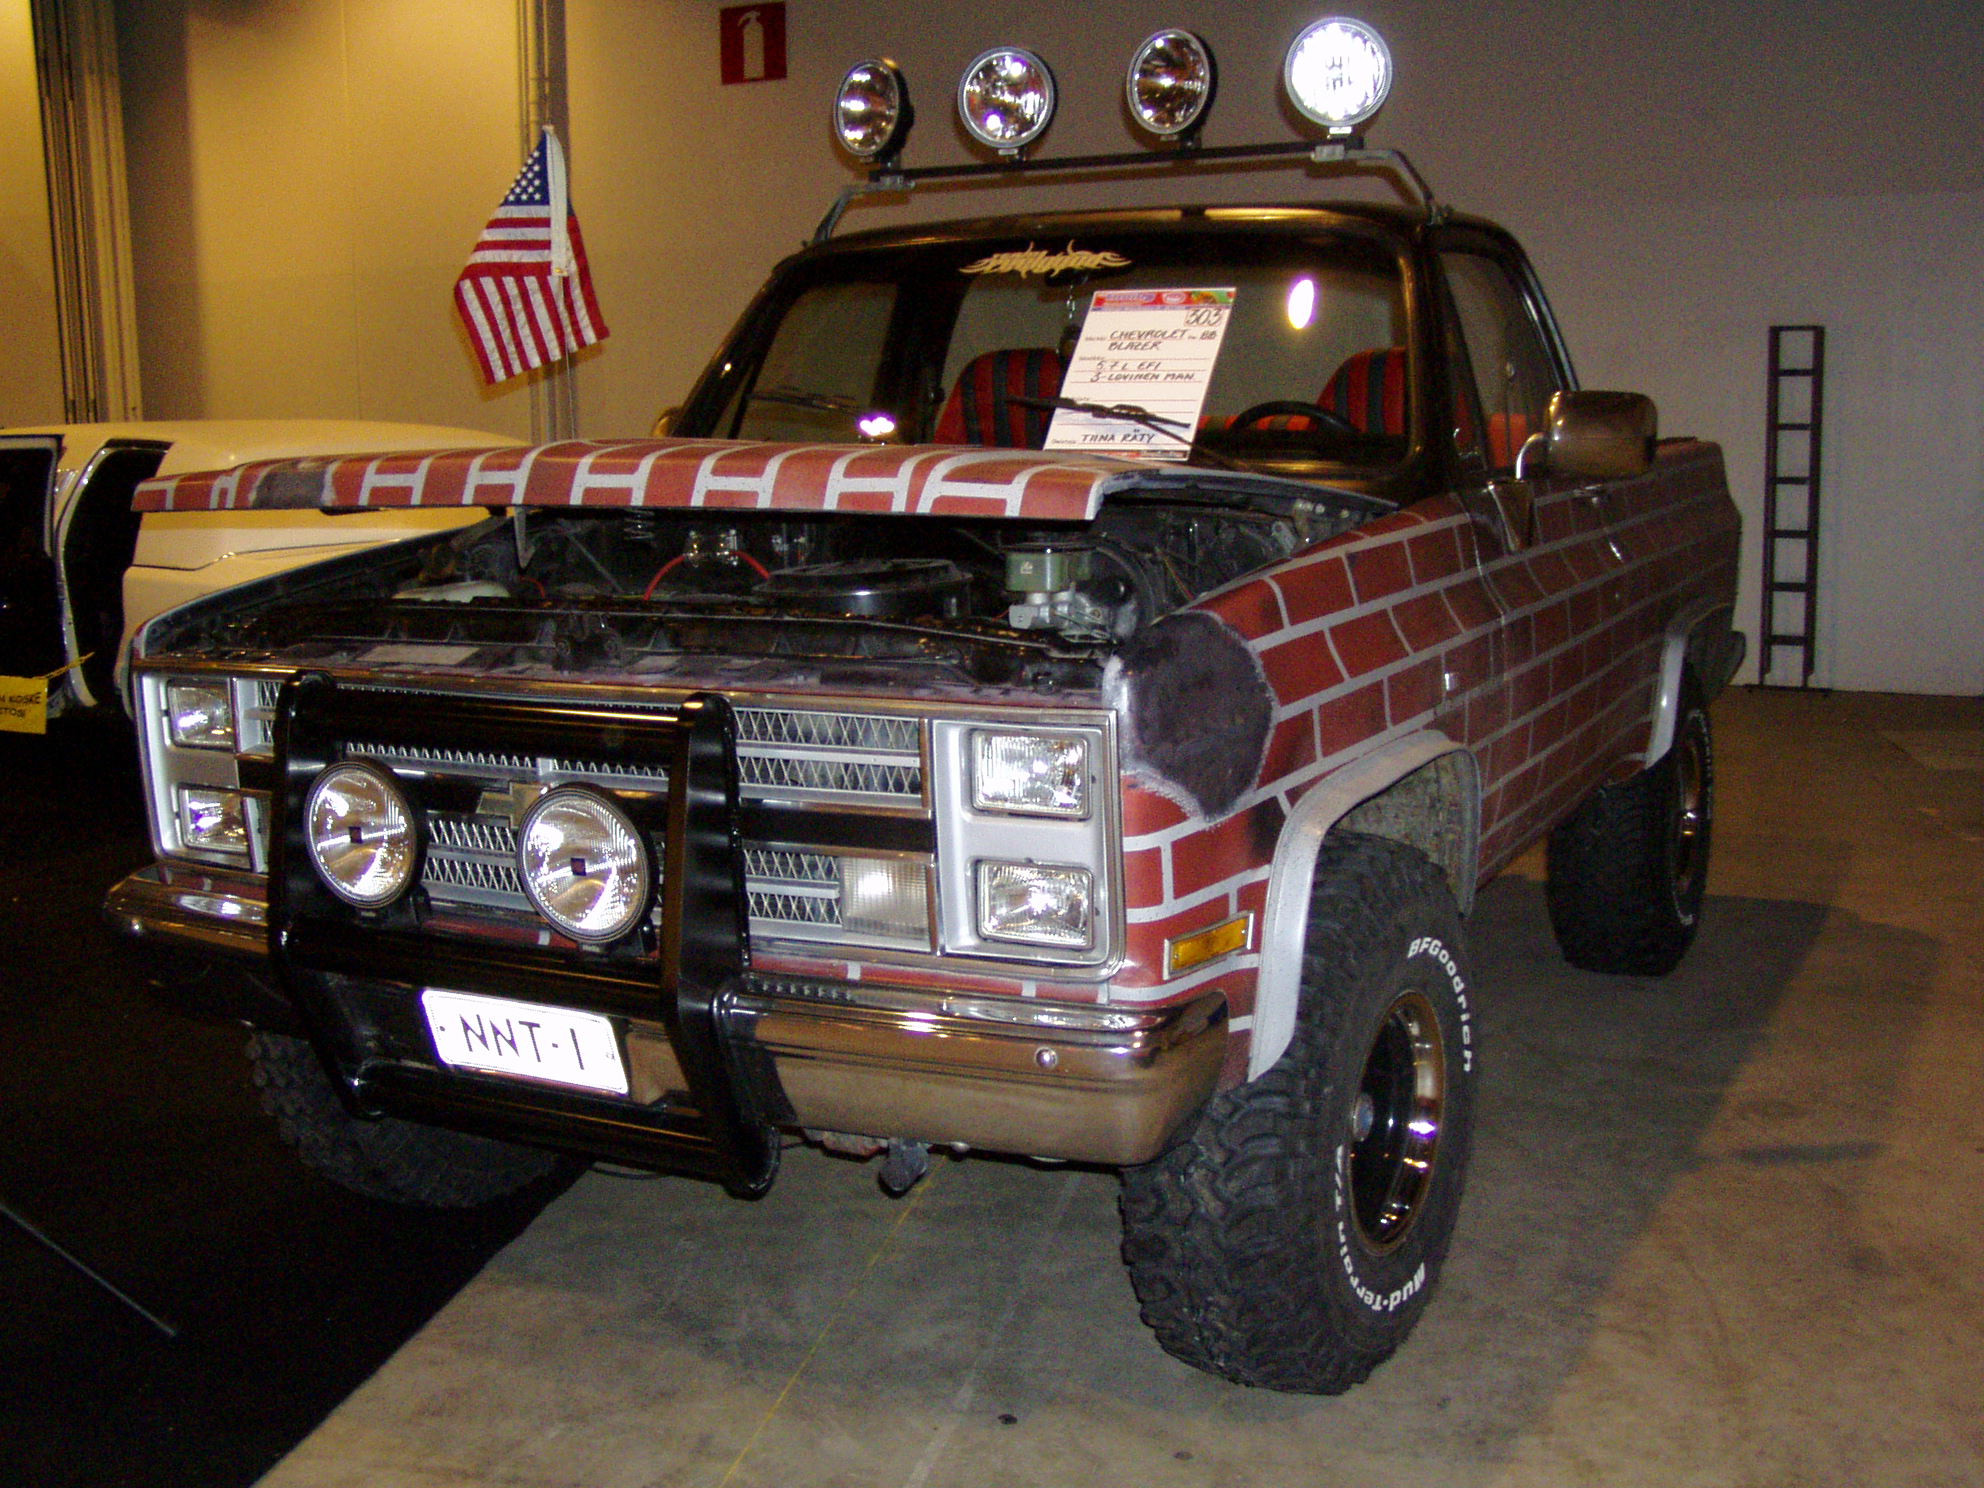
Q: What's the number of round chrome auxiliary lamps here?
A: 6